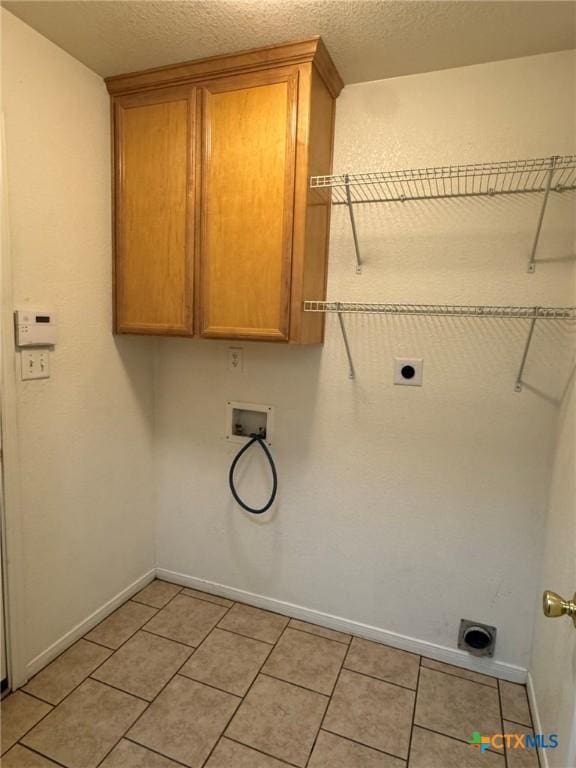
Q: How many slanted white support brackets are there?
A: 4